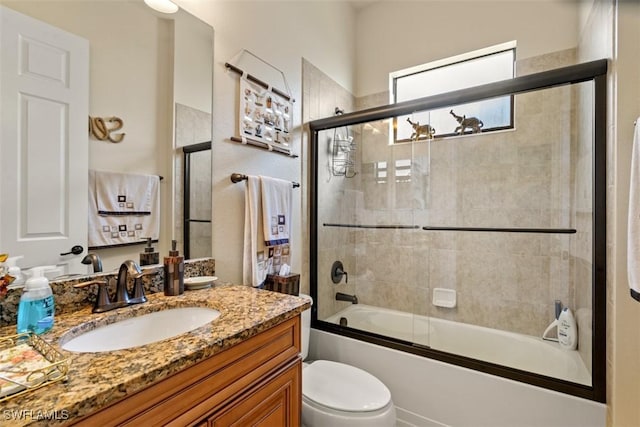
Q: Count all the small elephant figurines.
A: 2